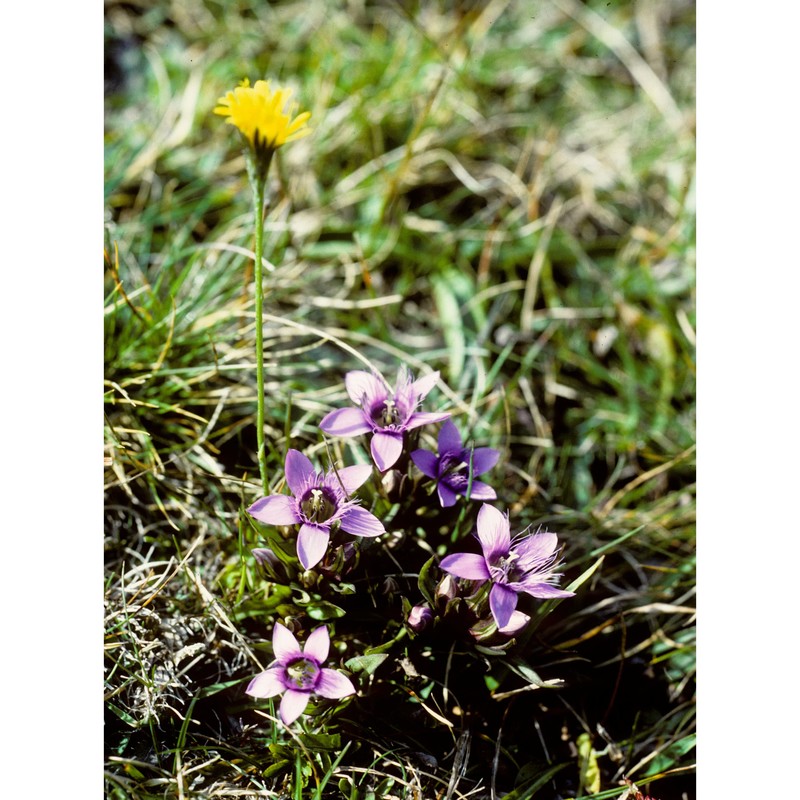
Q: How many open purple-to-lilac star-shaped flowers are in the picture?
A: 5